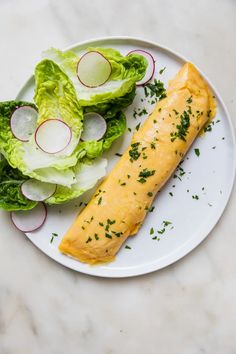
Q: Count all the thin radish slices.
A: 7